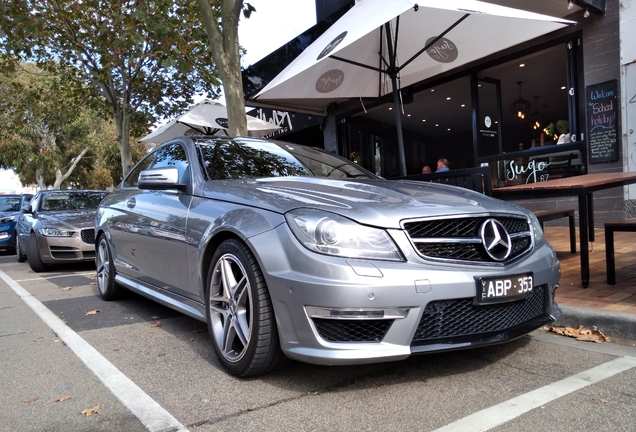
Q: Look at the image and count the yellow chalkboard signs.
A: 0